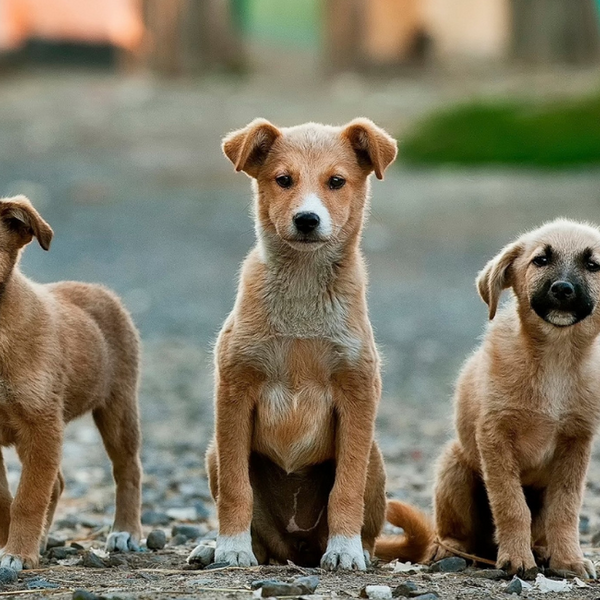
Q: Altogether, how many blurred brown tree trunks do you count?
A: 3